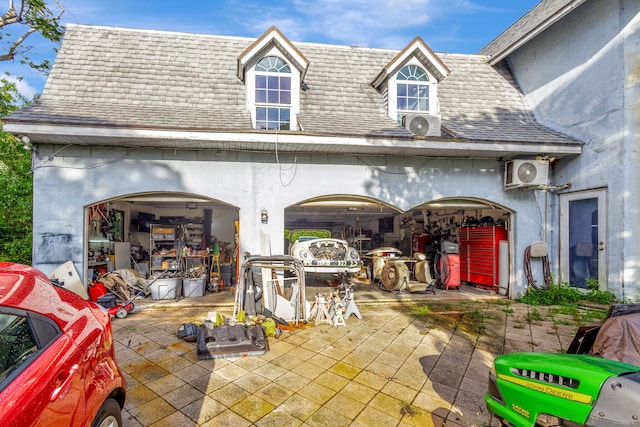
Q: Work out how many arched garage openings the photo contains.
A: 3